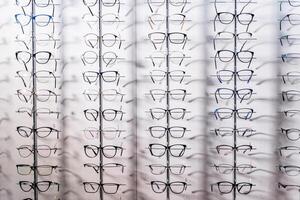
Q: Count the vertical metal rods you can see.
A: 4